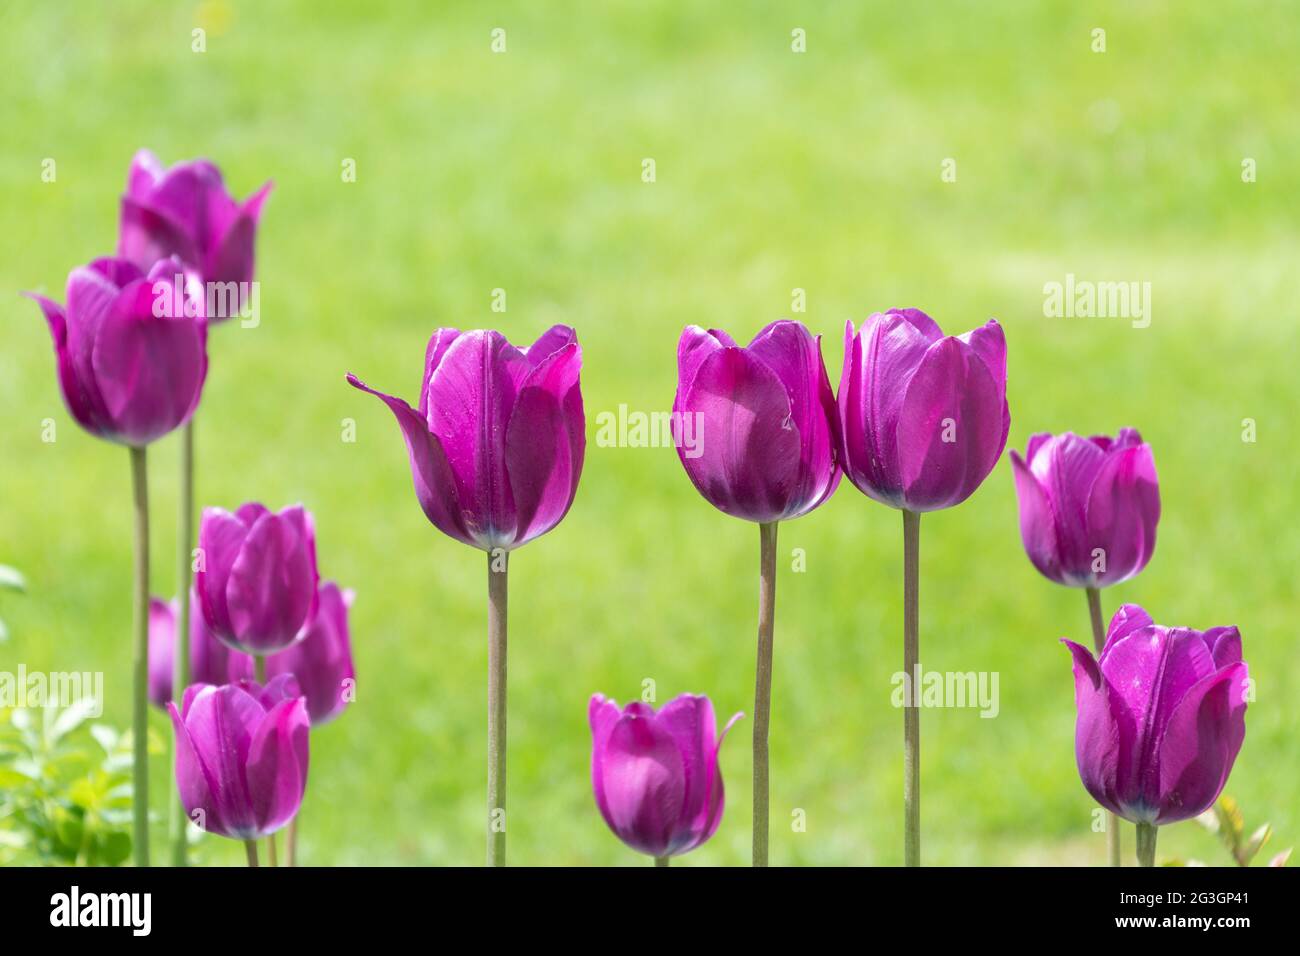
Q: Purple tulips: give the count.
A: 12